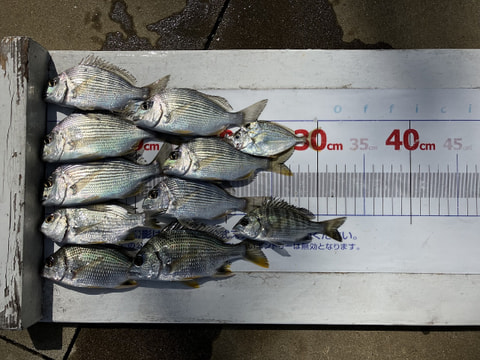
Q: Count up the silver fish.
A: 11